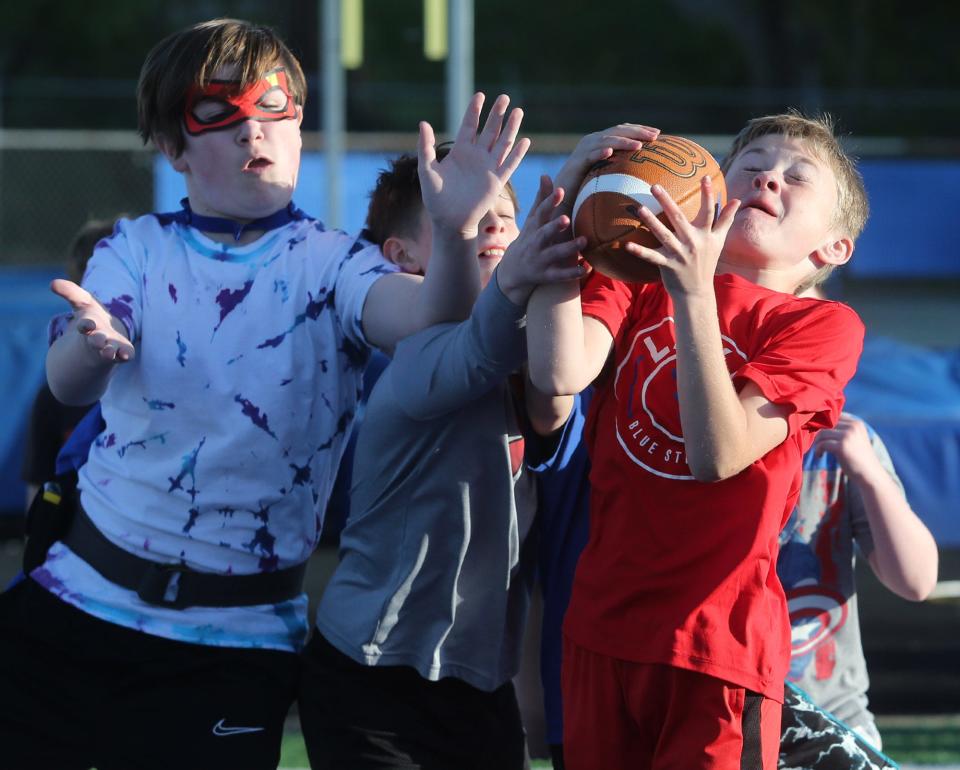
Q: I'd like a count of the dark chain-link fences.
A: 1